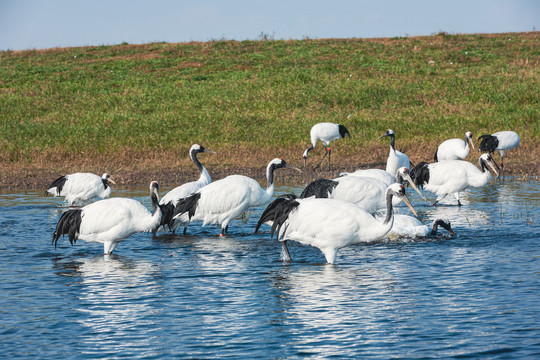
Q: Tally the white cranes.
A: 12